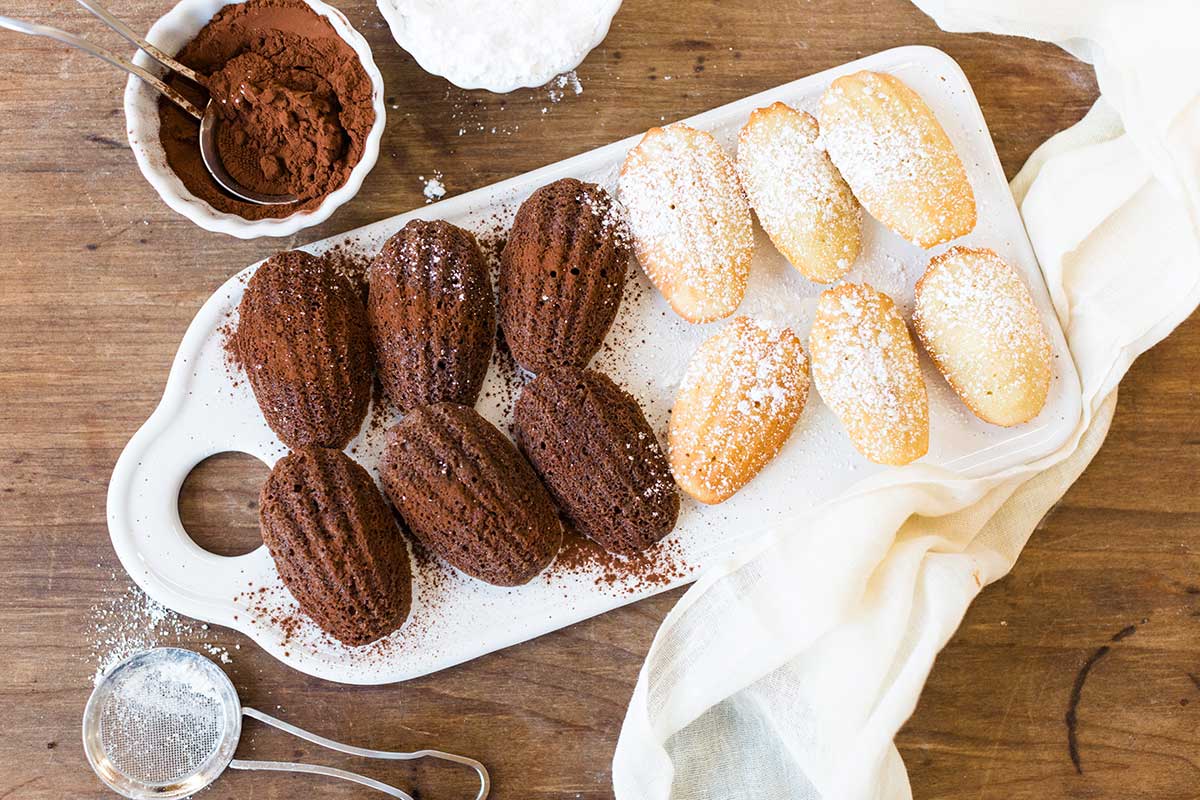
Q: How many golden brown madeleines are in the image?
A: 6